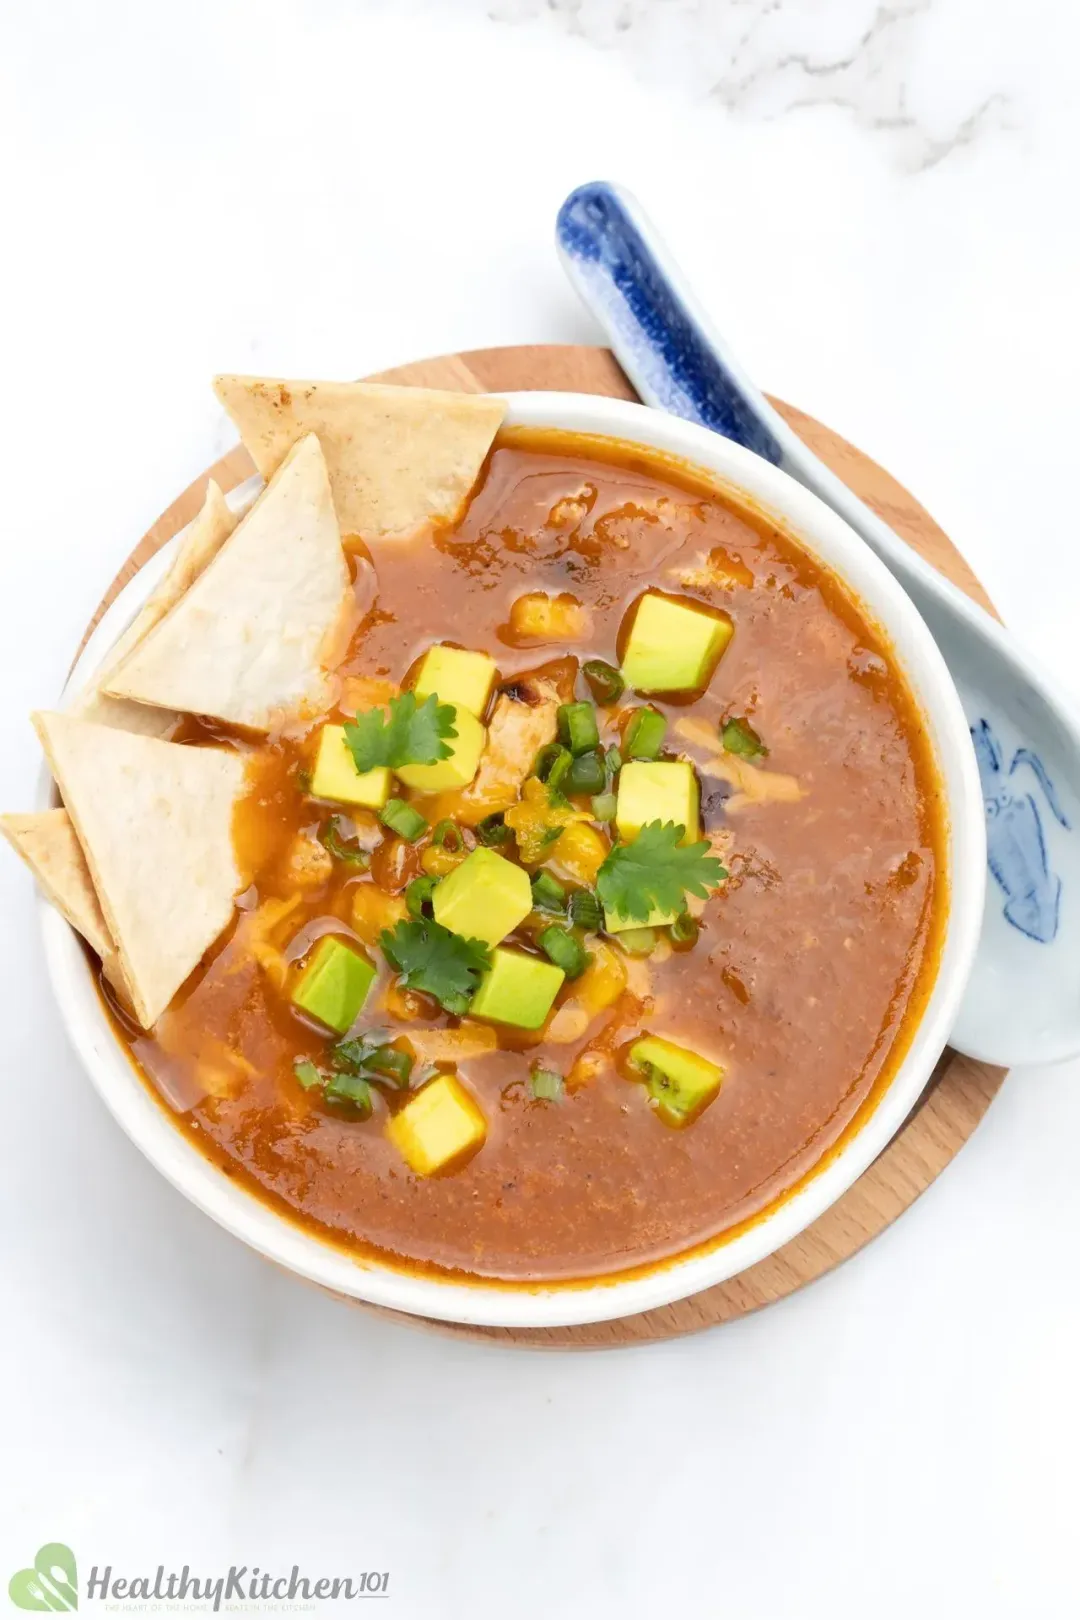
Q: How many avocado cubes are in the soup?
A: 11